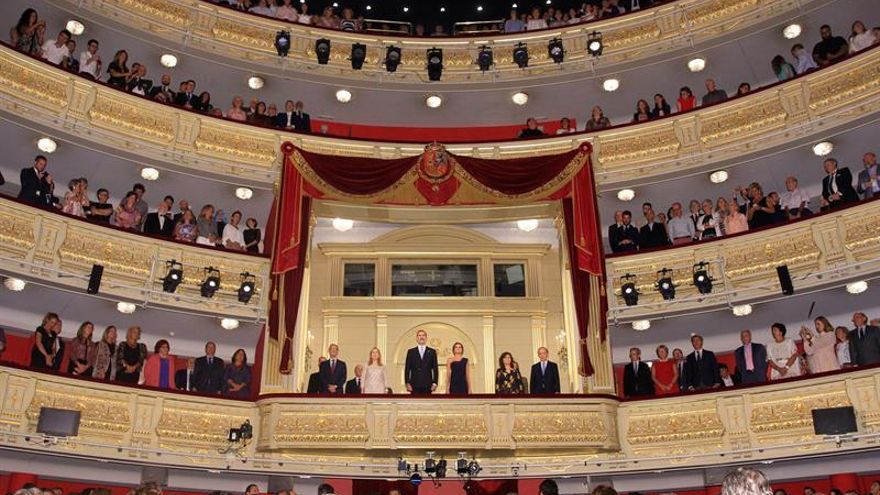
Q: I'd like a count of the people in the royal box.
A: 8